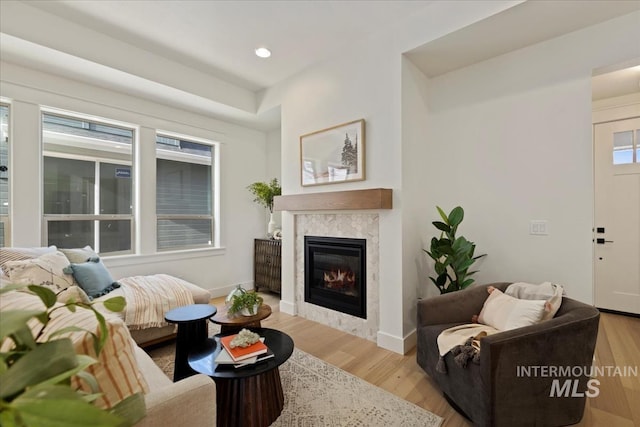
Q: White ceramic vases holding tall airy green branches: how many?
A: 1